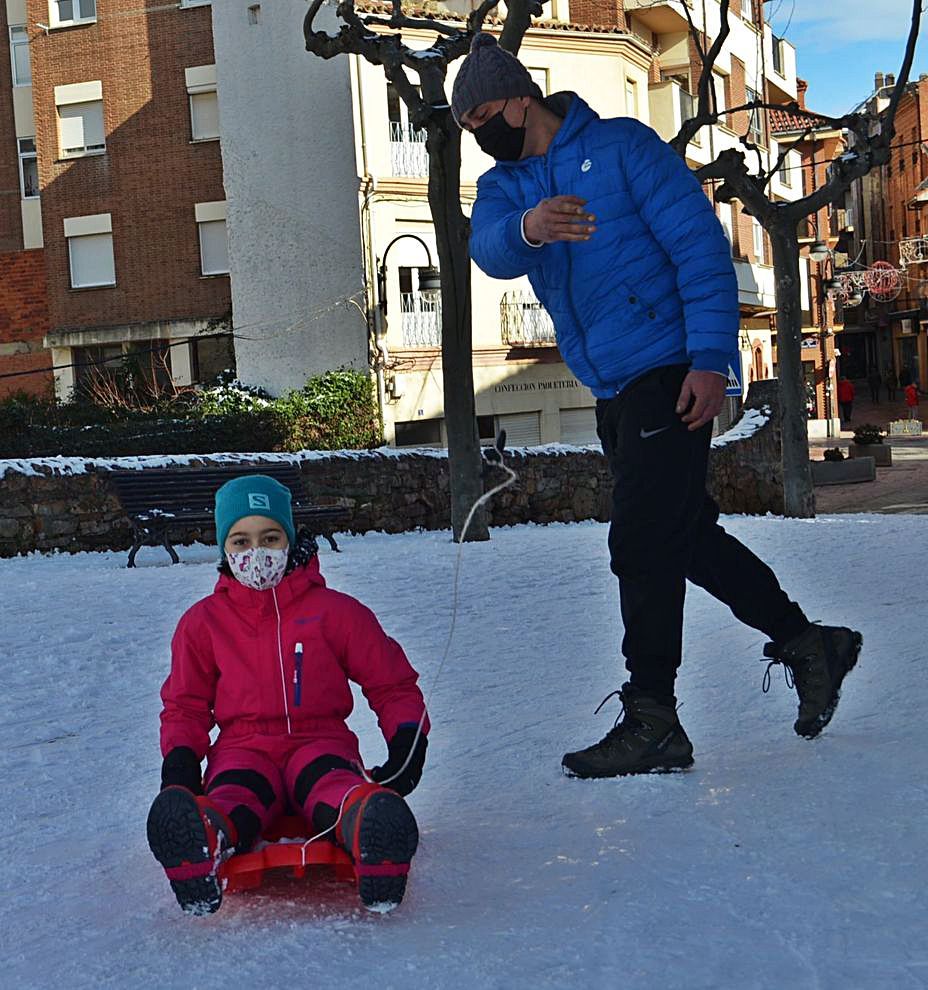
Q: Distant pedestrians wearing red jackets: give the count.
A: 2